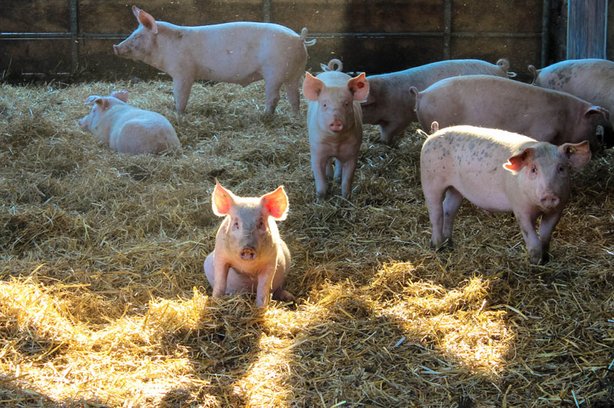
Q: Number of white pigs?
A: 8